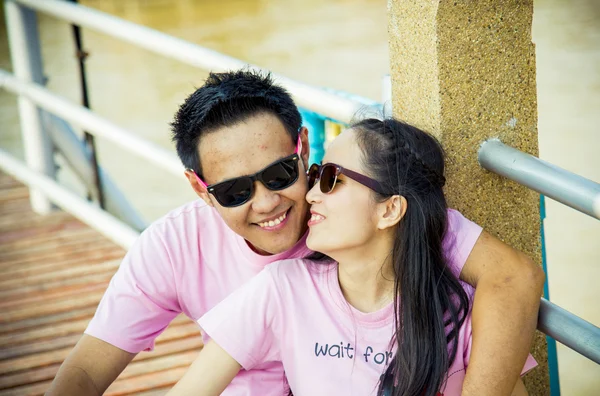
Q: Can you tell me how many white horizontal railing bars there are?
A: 3